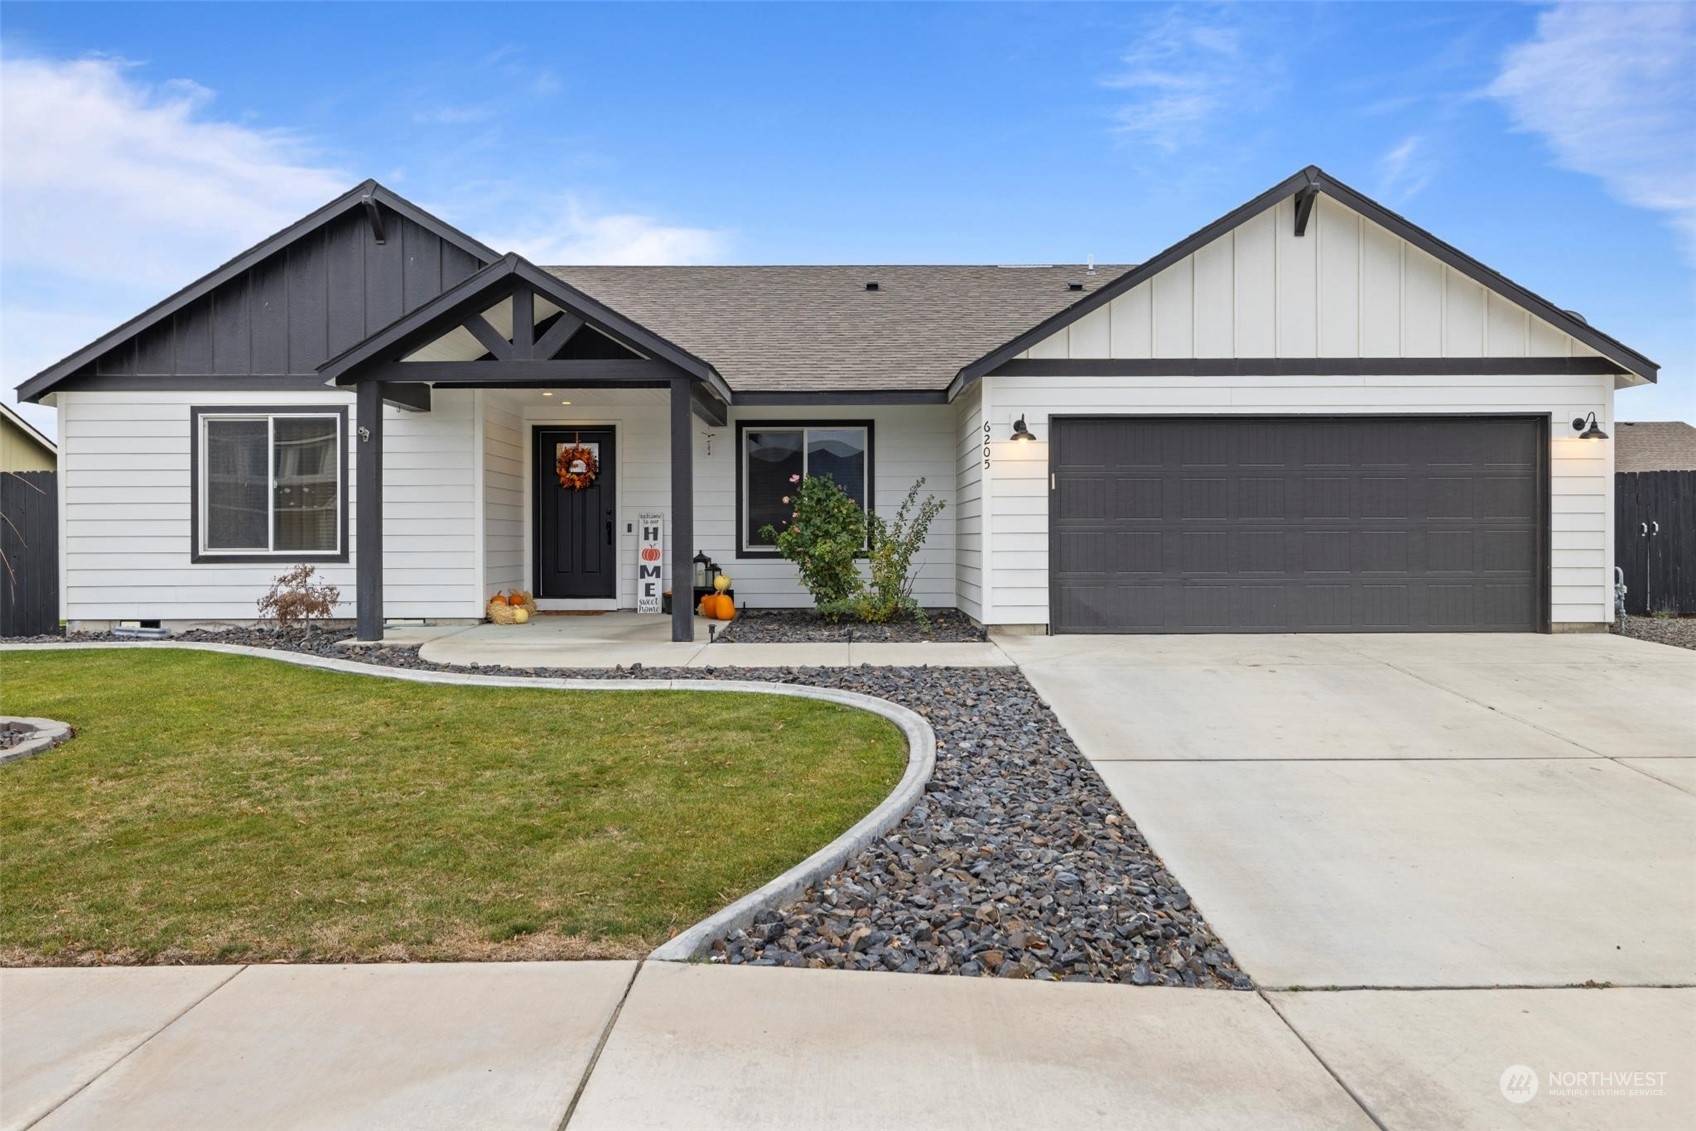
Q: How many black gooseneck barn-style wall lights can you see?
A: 2